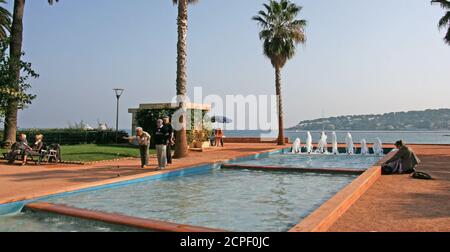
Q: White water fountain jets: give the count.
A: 7